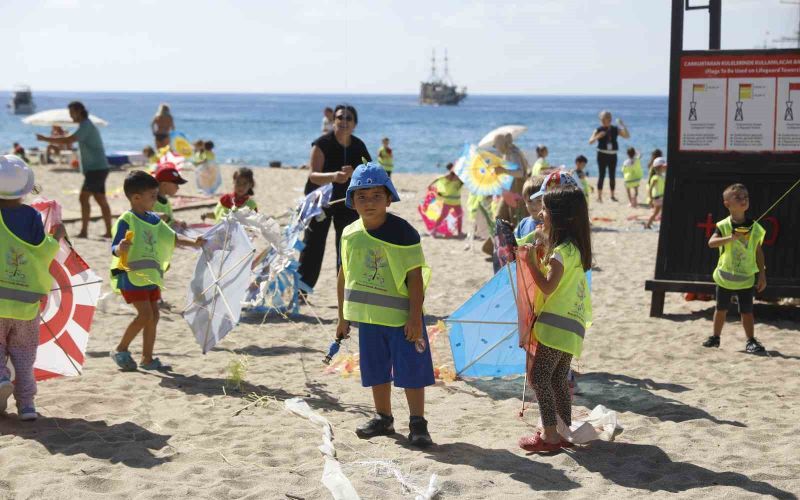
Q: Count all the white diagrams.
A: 3